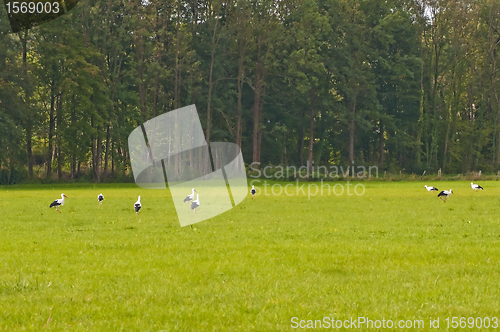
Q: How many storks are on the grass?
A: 9